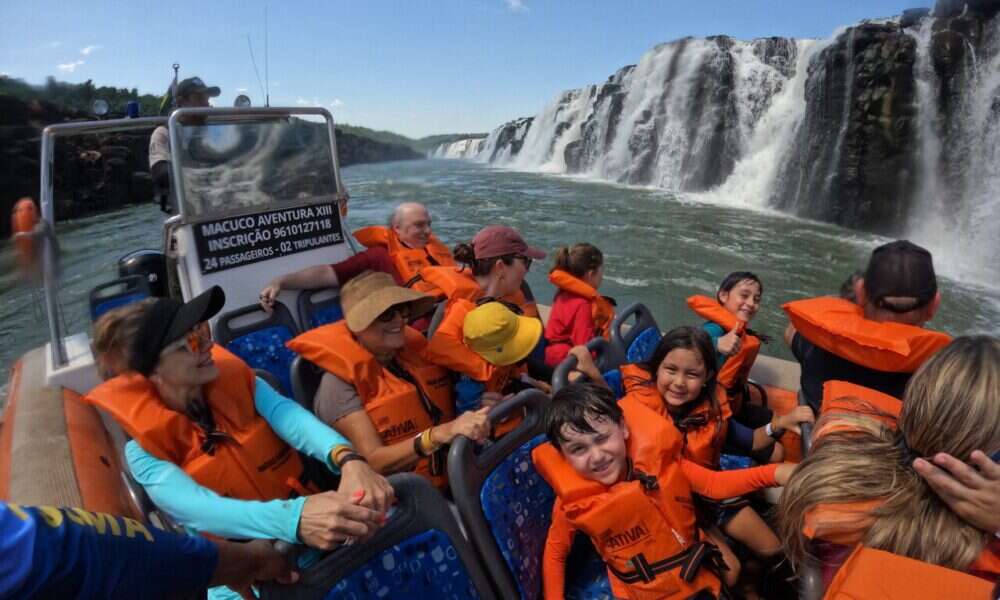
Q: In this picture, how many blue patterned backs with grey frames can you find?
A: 7